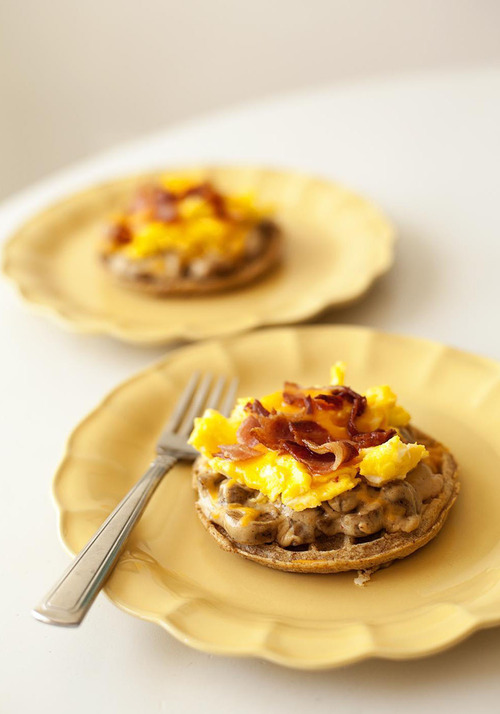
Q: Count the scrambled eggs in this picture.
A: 2